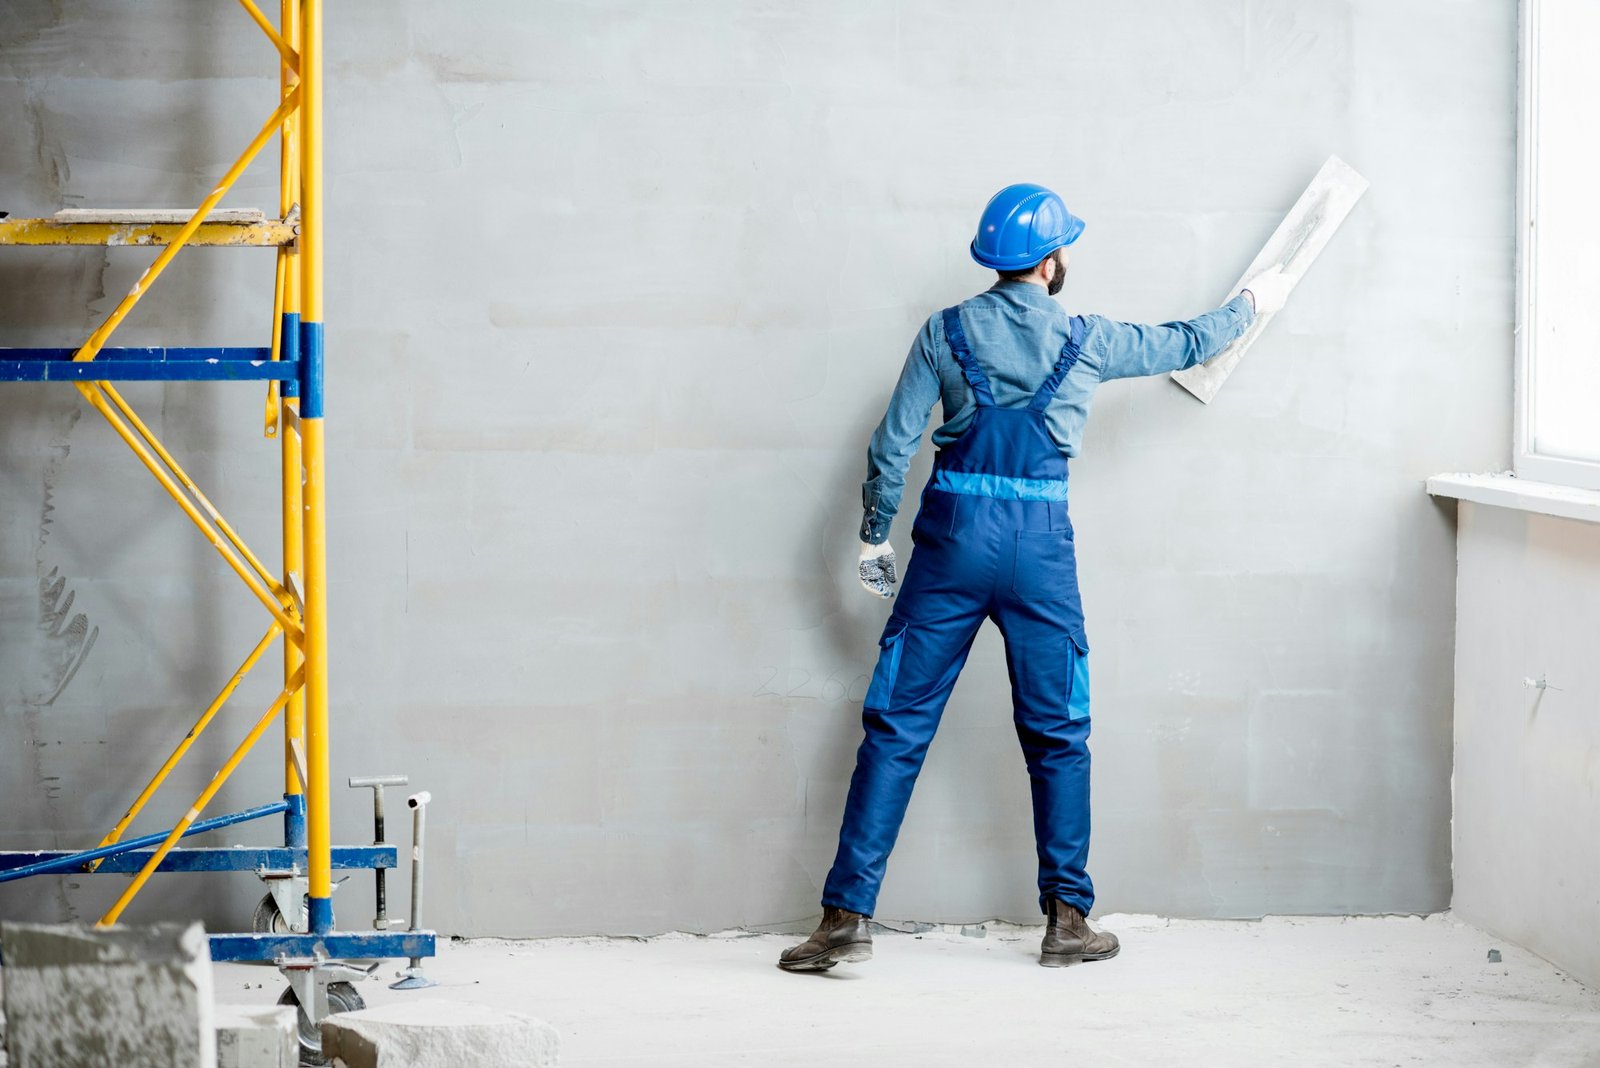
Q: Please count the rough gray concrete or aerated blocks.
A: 3